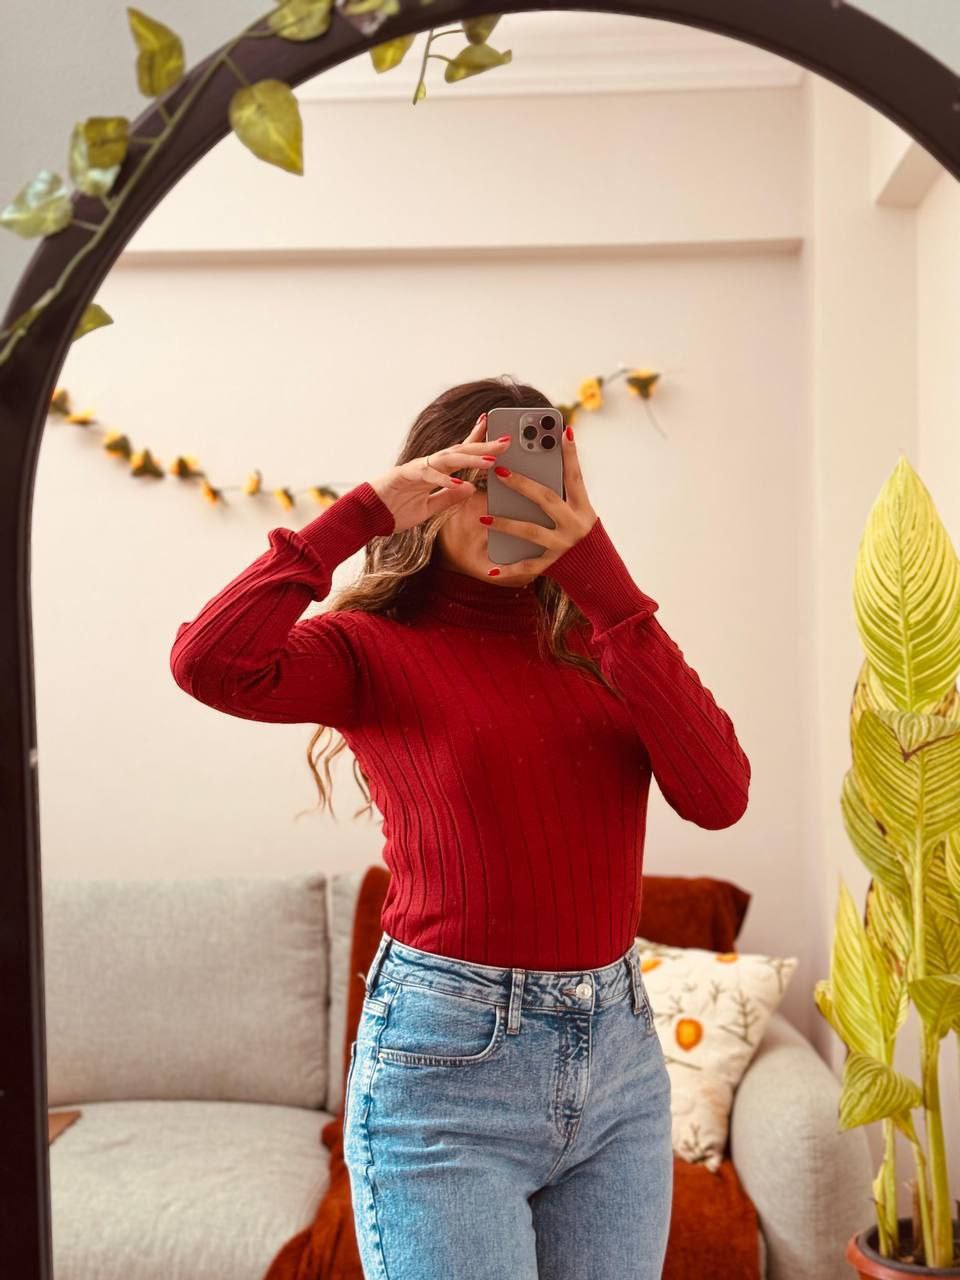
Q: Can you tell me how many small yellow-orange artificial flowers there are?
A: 12